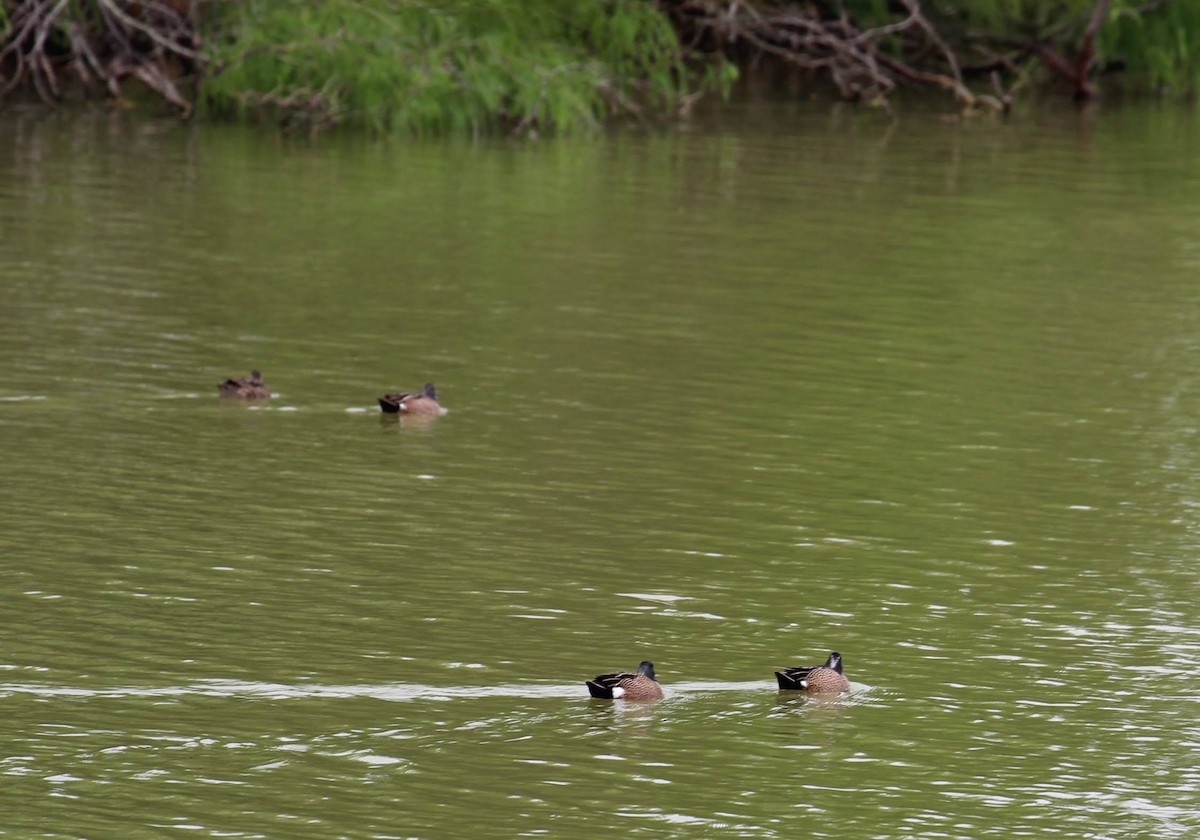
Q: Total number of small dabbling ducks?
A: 4